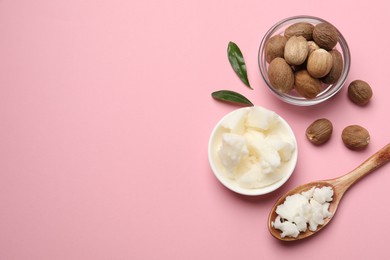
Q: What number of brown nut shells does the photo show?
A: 12